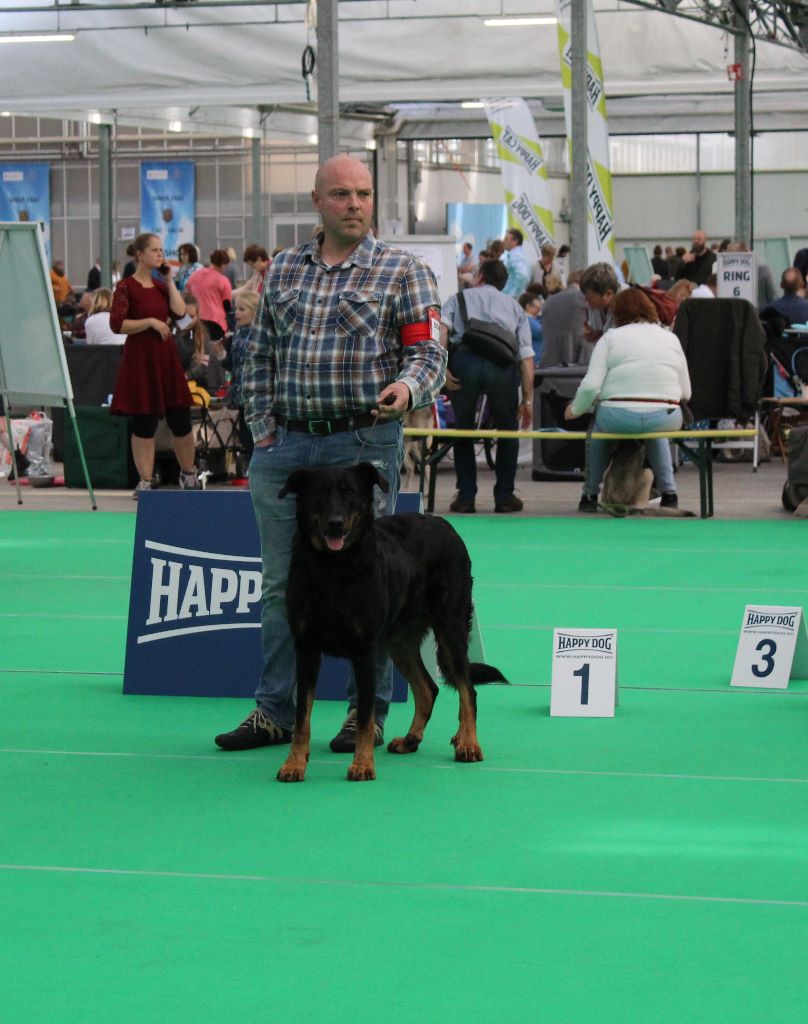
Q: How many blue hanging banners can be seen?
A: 2